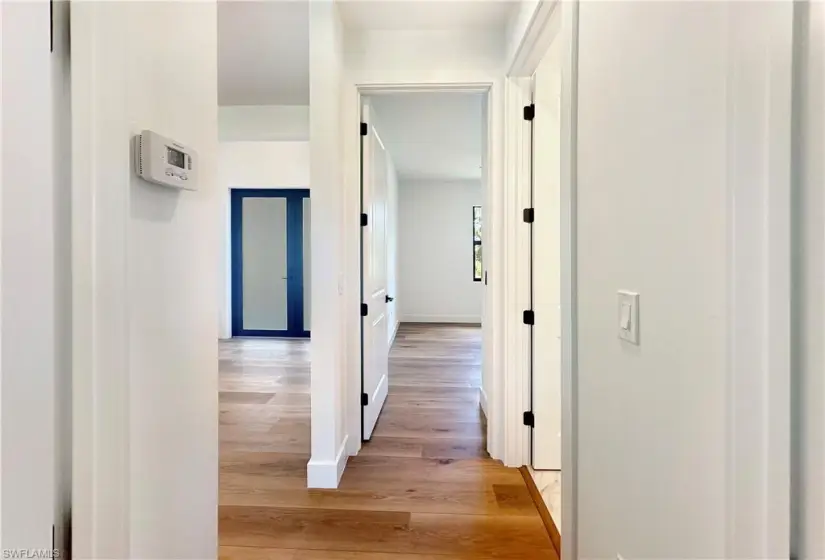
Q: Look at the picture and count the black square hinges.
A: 8